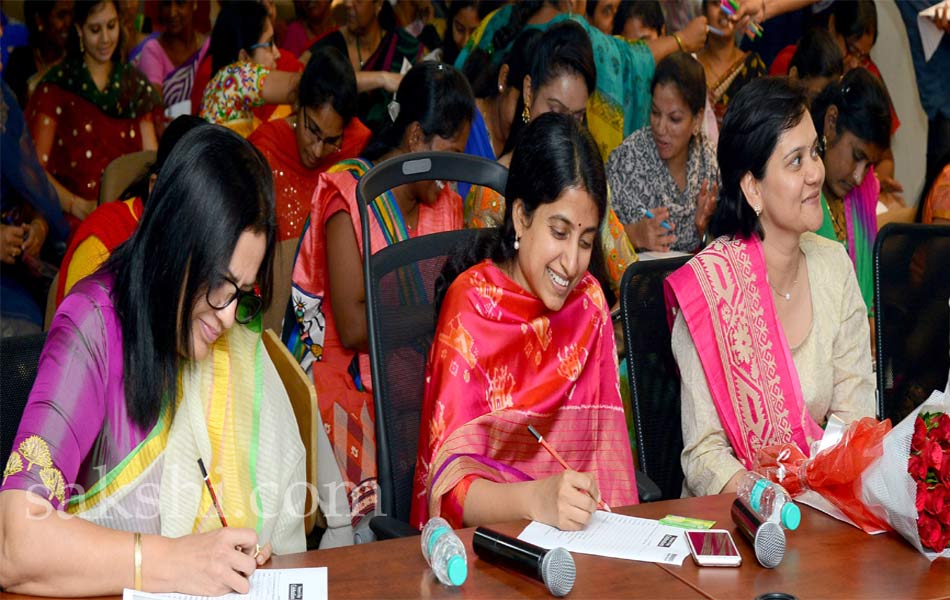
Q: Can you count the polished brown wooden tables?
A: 1